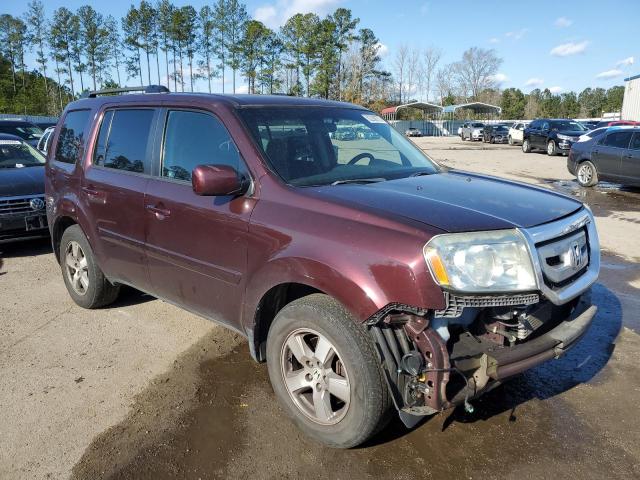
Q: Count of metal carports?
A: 2